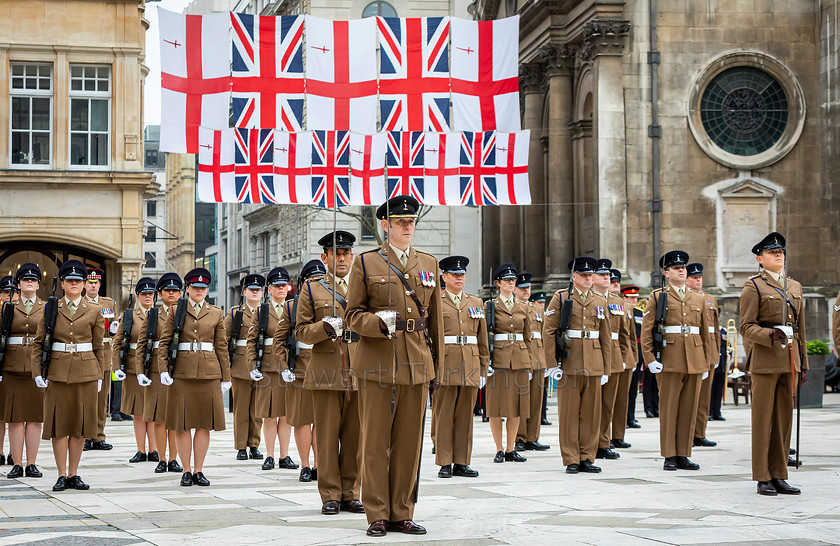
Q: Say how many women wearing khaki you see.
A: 9